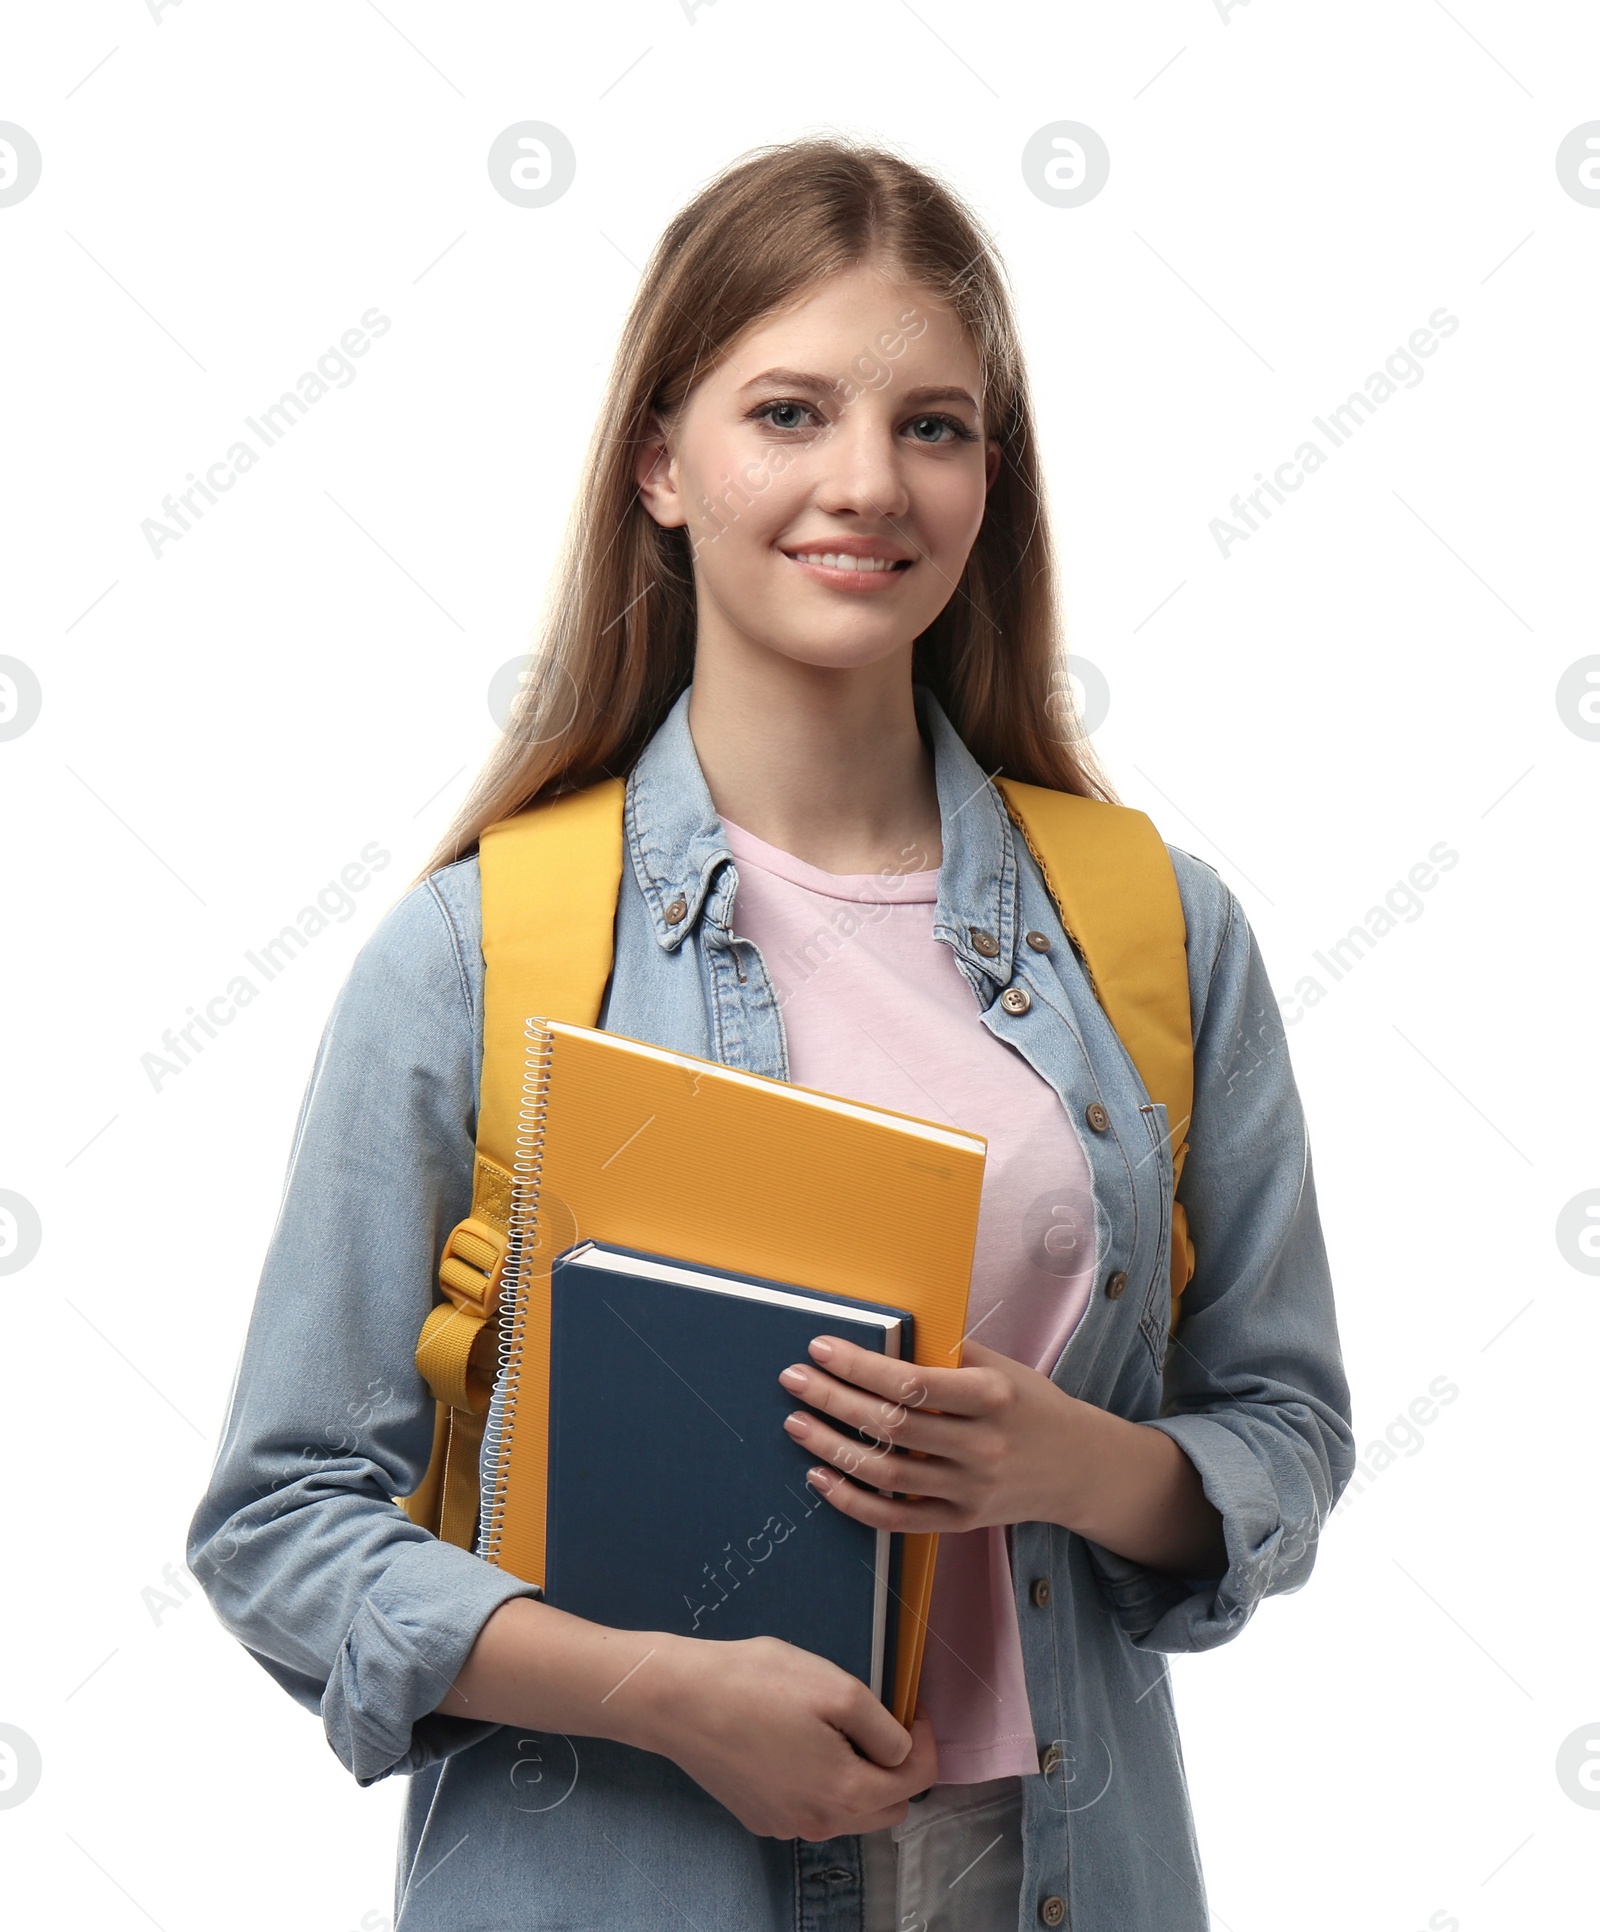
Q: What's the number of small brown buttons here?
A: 9